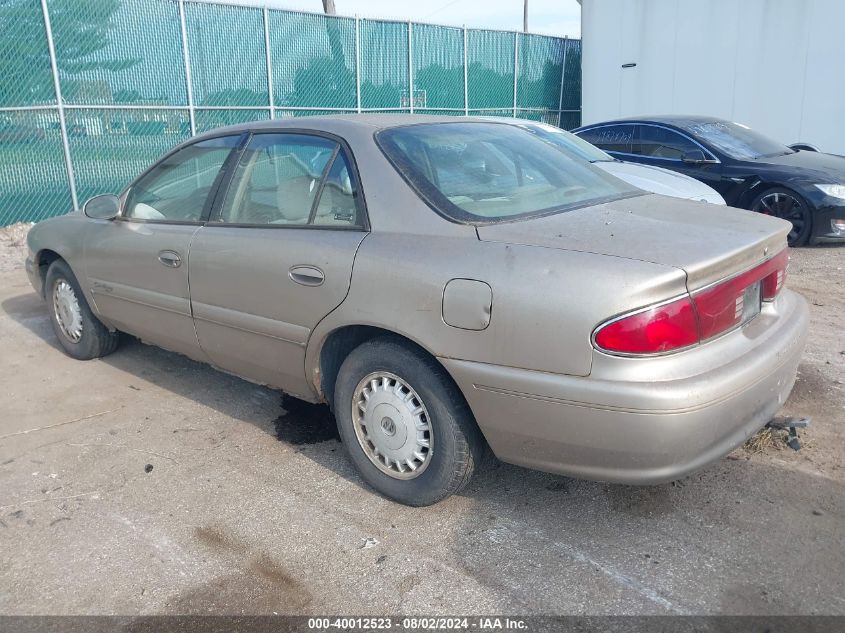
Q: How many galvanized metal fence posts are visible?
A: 8